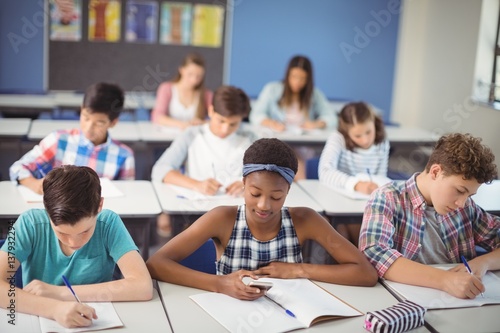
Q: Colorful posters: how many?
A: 5